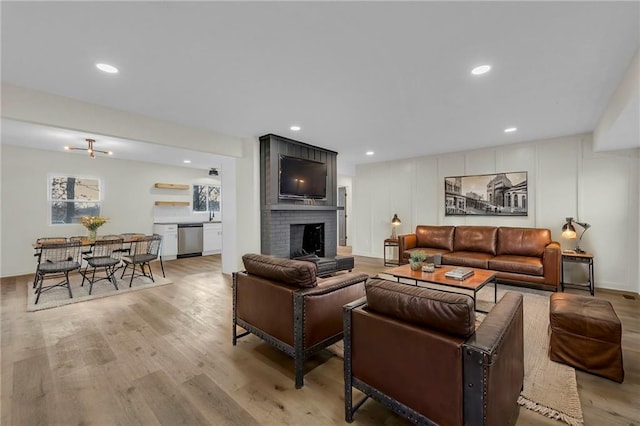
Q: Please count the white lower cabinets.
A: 2